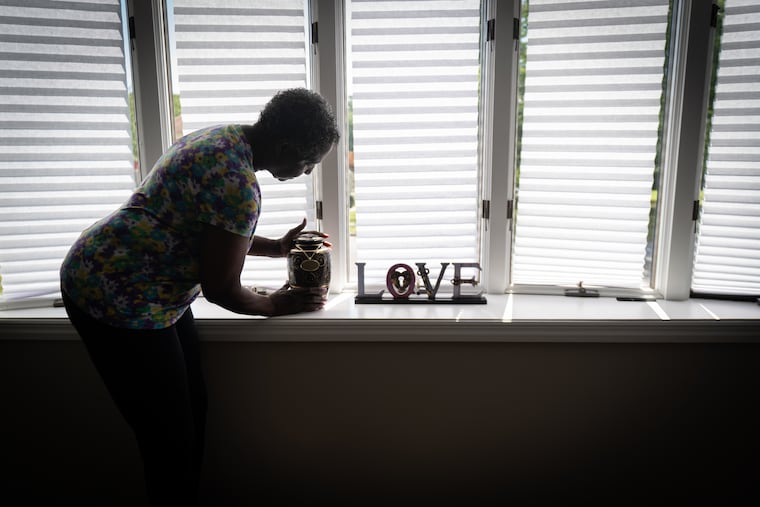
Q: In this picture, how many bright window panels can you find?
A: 5